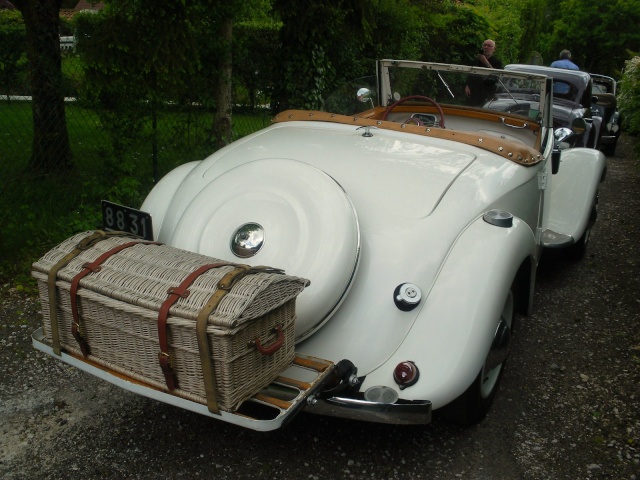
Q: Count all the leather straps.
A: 4